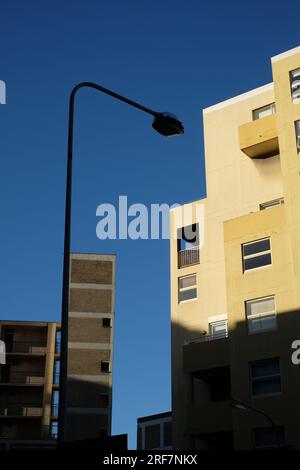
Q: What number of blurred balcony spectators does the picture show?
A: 0